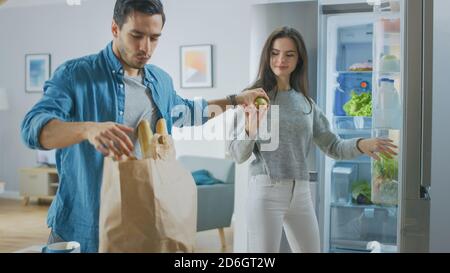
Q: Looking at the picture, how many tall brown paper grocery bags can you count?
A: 1